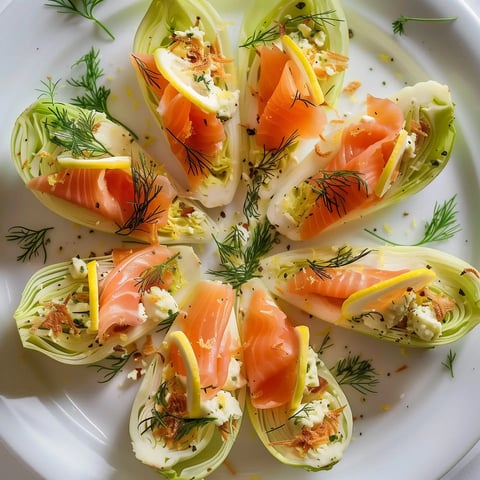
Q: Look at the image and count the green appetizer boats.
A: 8